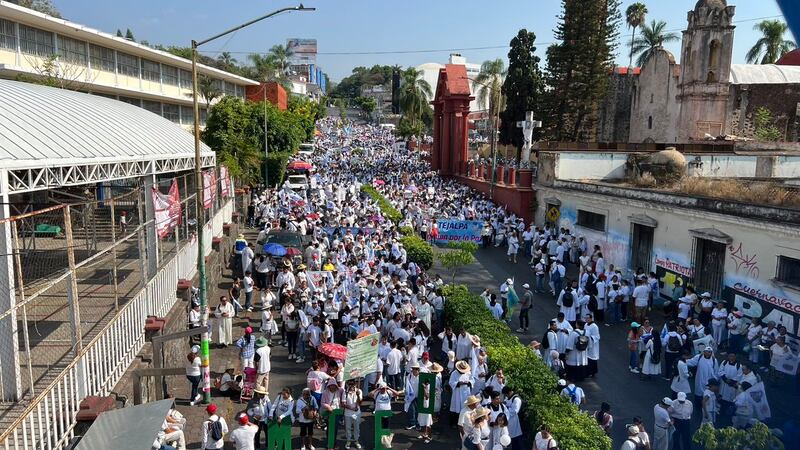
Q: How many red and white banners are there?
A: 3